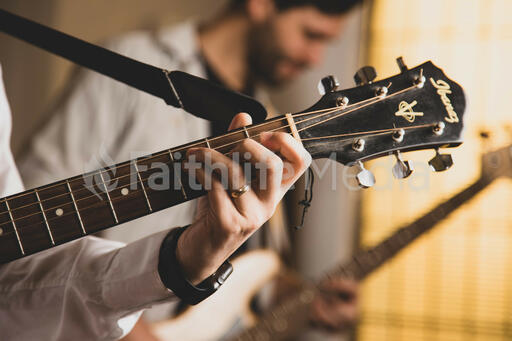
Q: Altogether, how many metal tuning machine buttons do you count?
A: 6